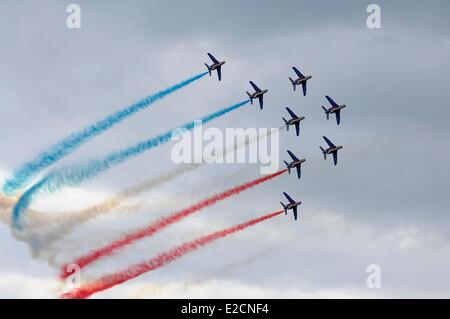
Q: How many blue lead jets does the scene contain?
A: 2